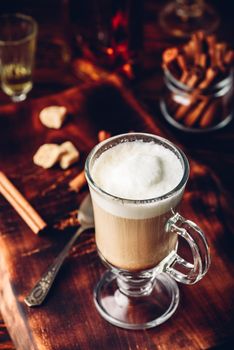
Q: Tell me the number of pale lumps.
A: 3